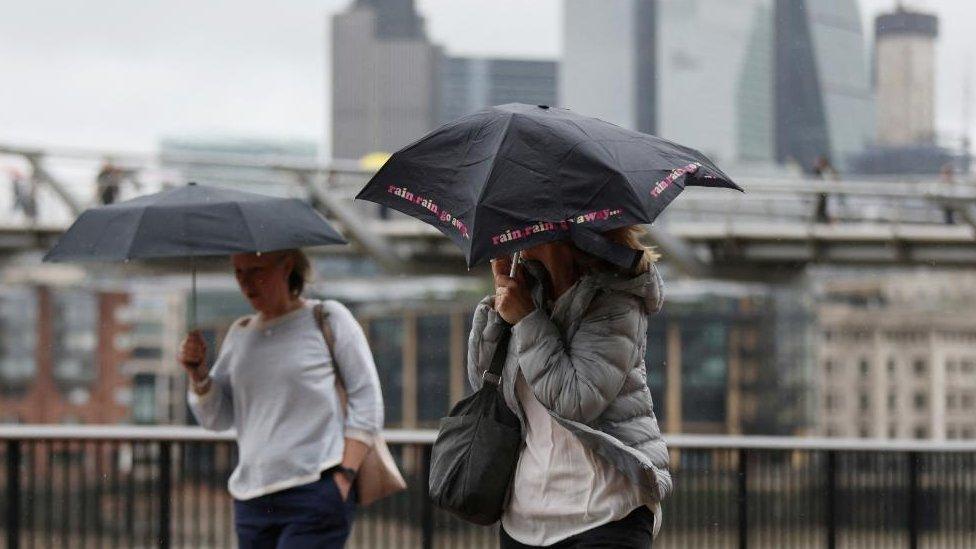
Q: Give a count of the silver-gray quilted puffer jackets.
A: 1